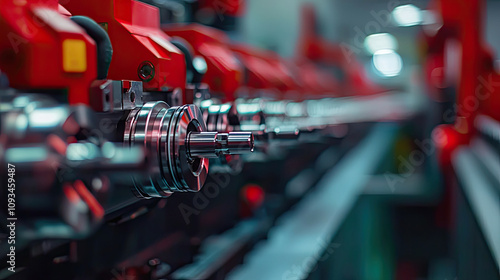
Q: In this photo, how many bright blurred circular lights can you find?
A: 3